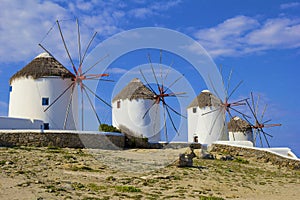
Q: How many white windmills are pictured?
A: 4